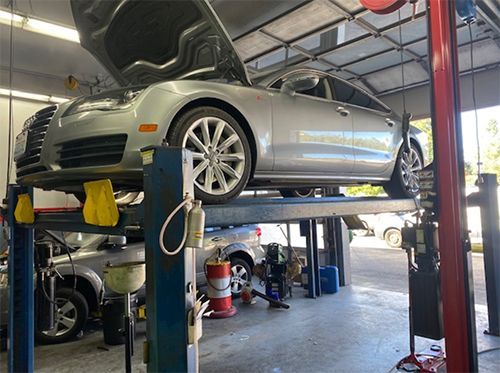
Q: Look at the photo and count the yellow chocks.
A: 2